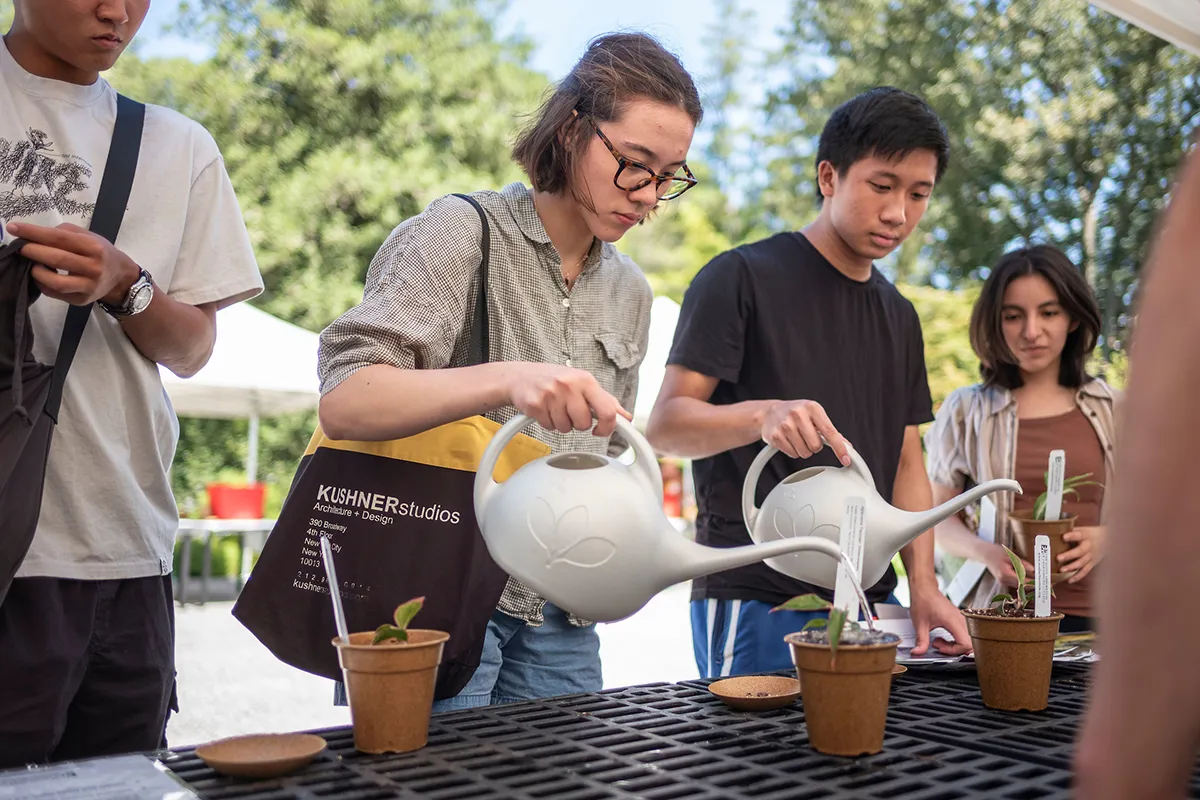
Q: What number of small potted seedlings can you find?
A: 4